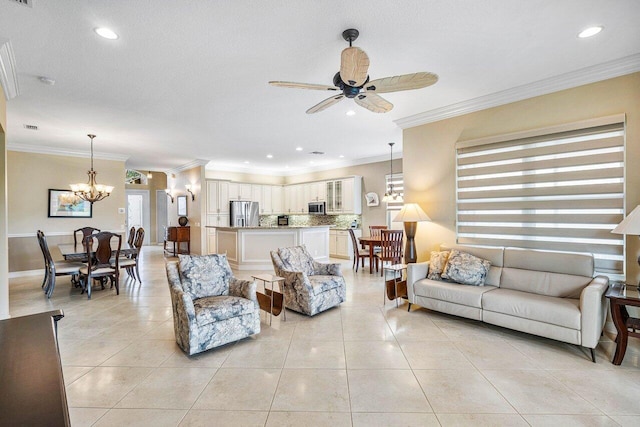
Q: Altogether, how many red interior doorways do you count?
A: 0